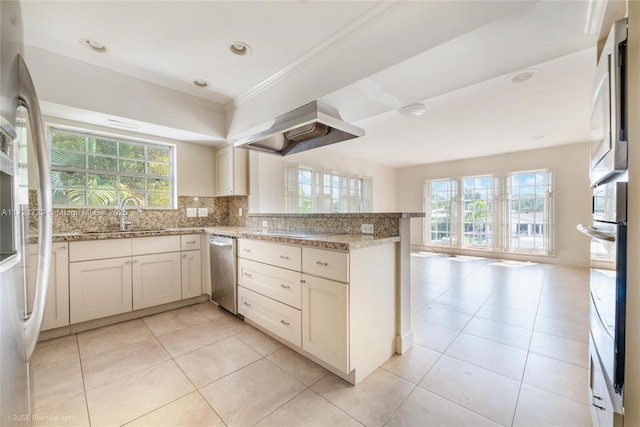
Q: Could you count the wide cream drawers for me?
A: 3